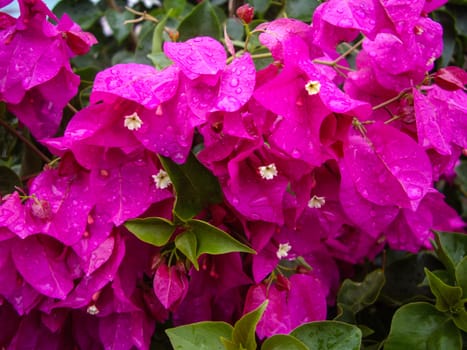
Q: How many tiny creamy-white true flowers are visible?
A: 7